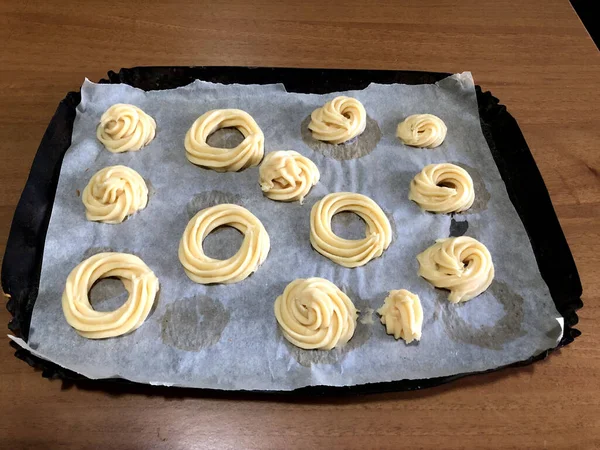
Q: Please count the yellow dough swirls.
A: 13